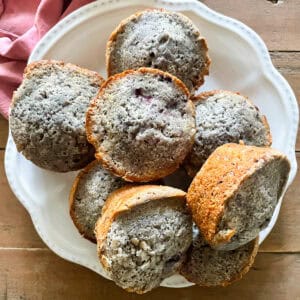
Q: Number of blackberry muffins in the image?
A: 8